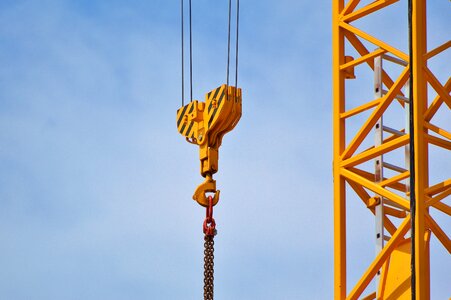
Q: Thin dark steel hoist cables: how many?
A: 4